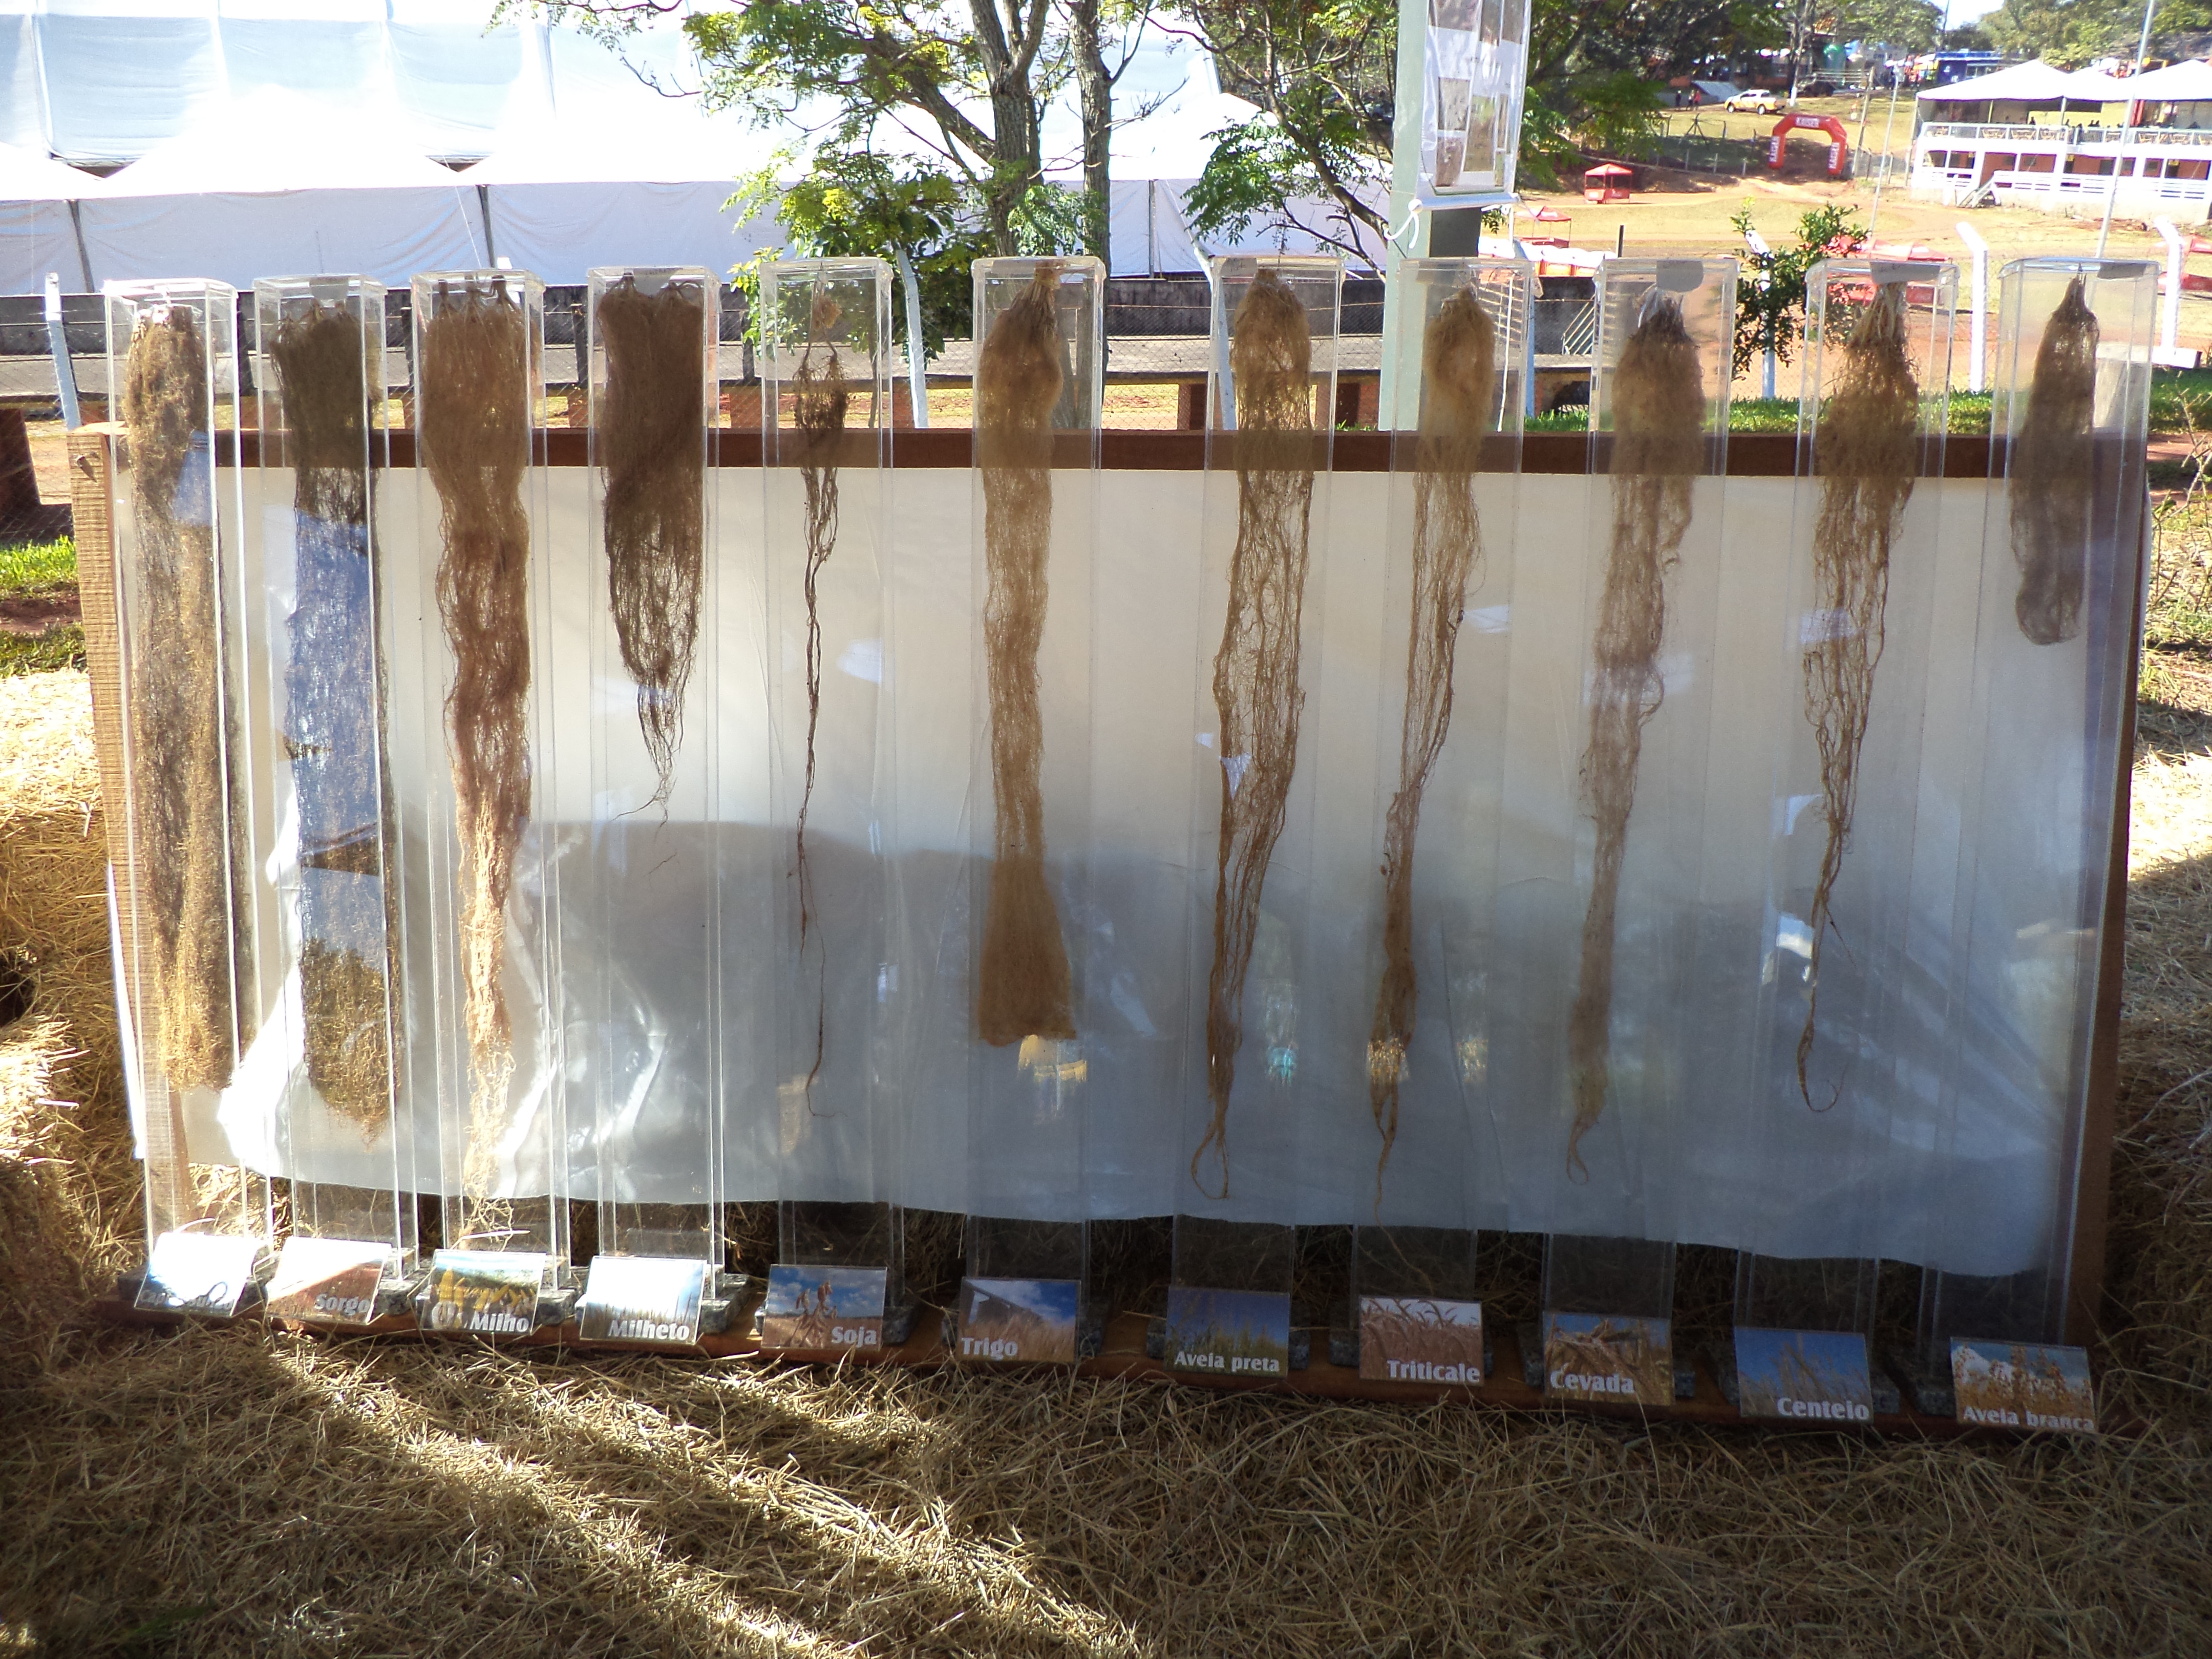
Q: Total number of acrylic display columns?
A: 11